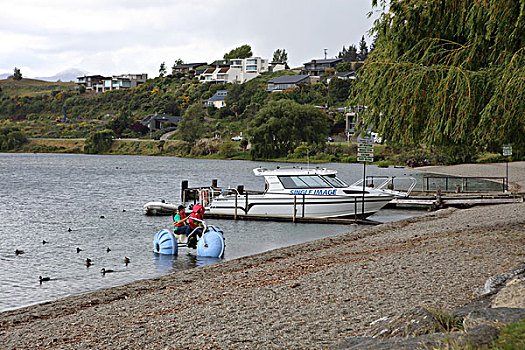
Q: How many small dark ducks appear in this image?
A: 11